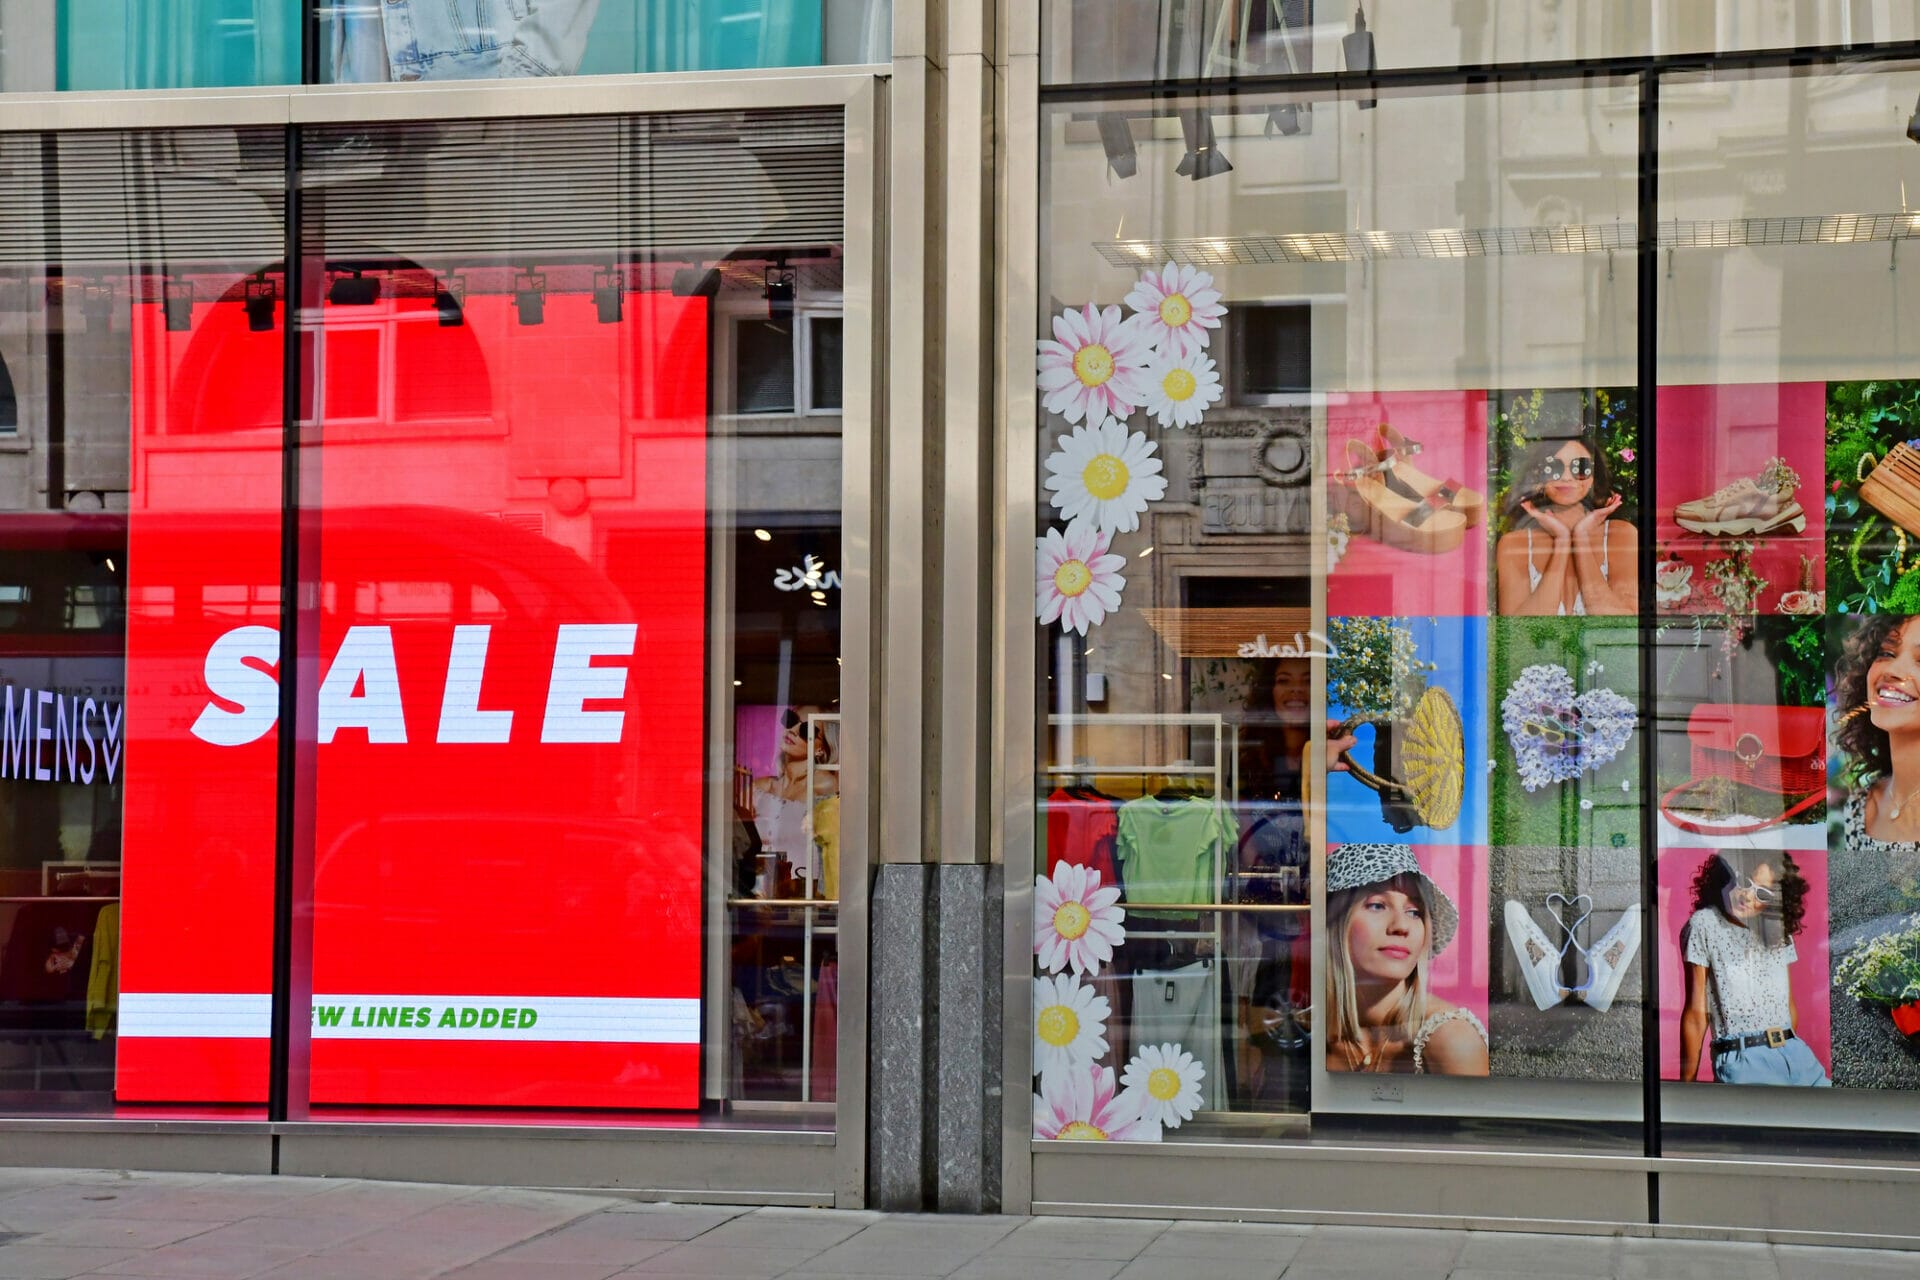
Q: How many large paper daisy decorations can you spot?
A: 9